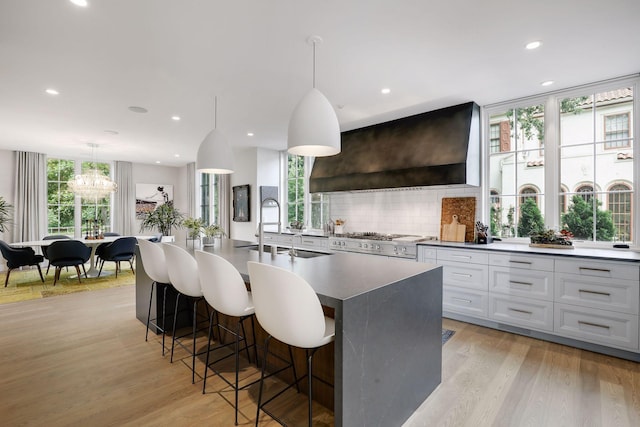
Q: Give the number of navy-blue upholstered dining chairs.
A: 6